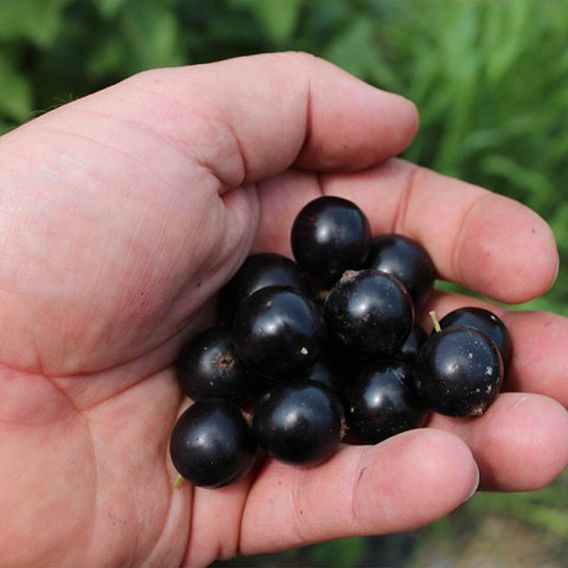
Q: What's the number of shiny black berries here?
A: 13